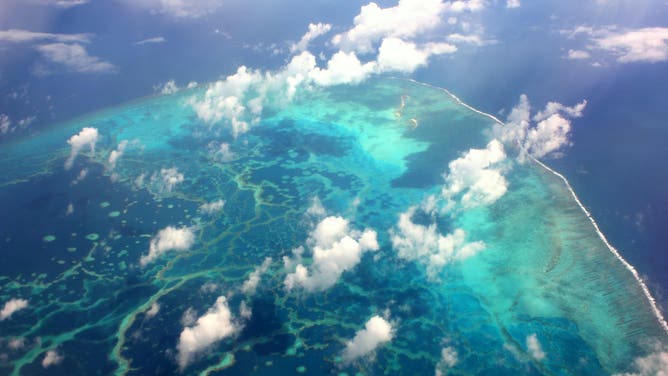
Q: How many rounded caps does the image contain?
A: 0